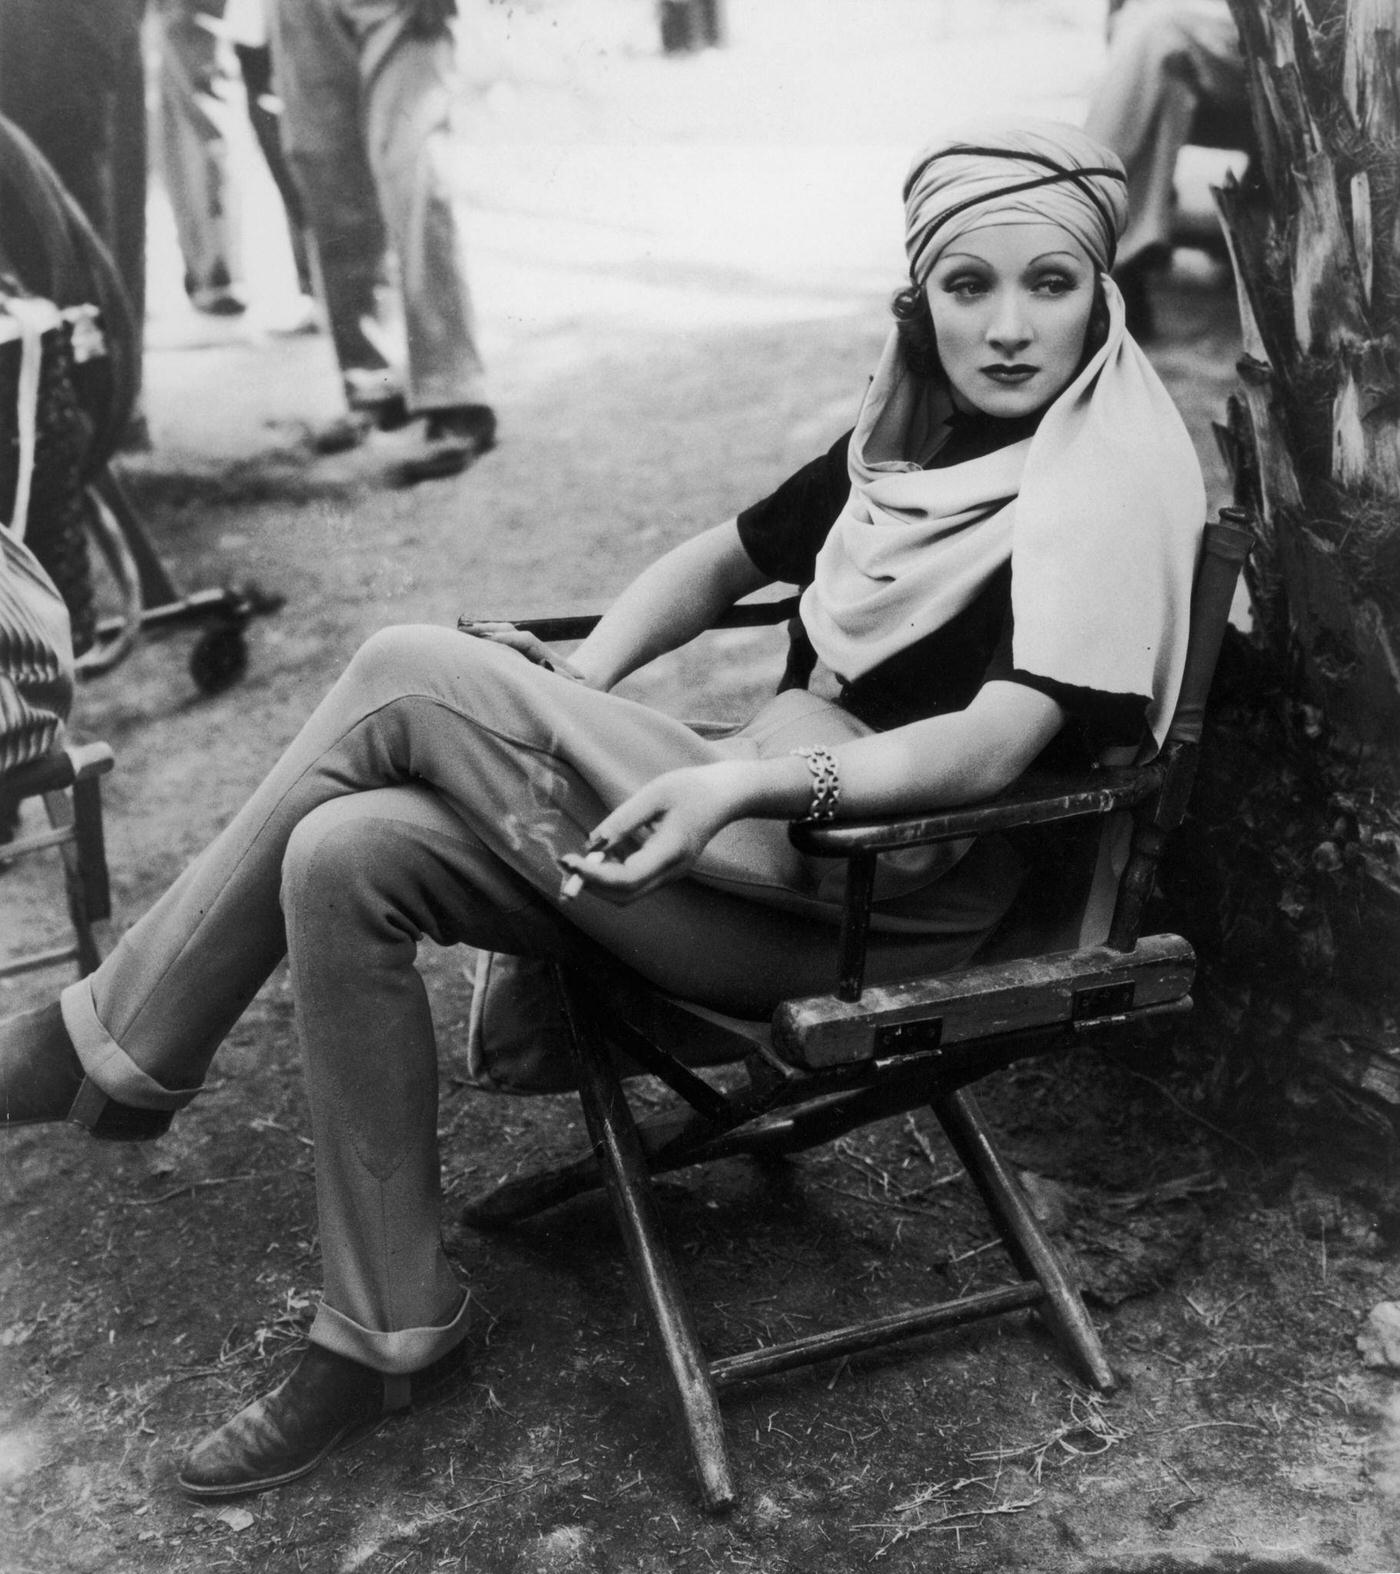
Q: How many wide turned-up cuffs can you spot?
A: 2